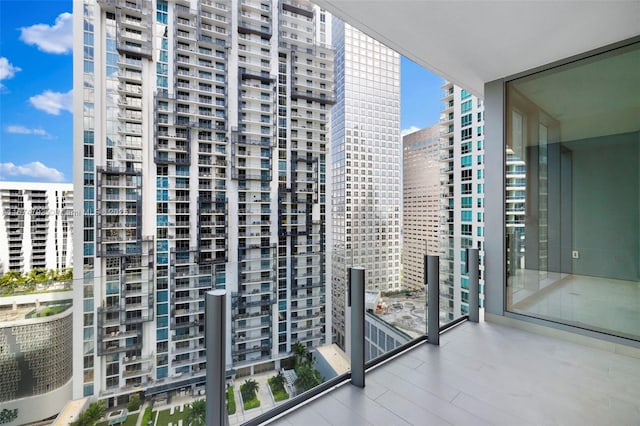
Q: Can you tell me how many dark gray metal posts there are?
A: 4